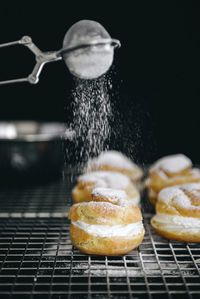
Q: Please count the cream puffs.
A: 5